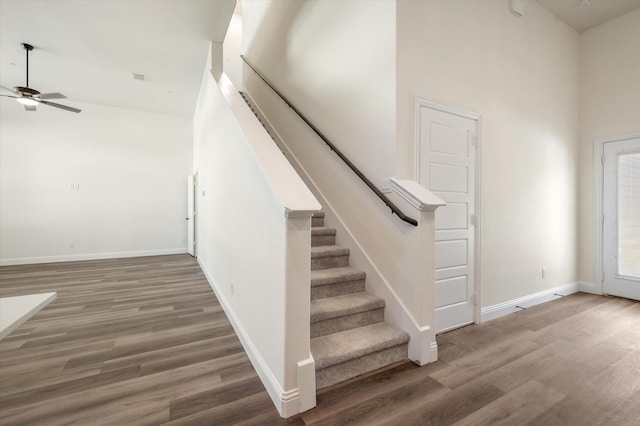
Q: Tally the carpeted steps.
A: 6